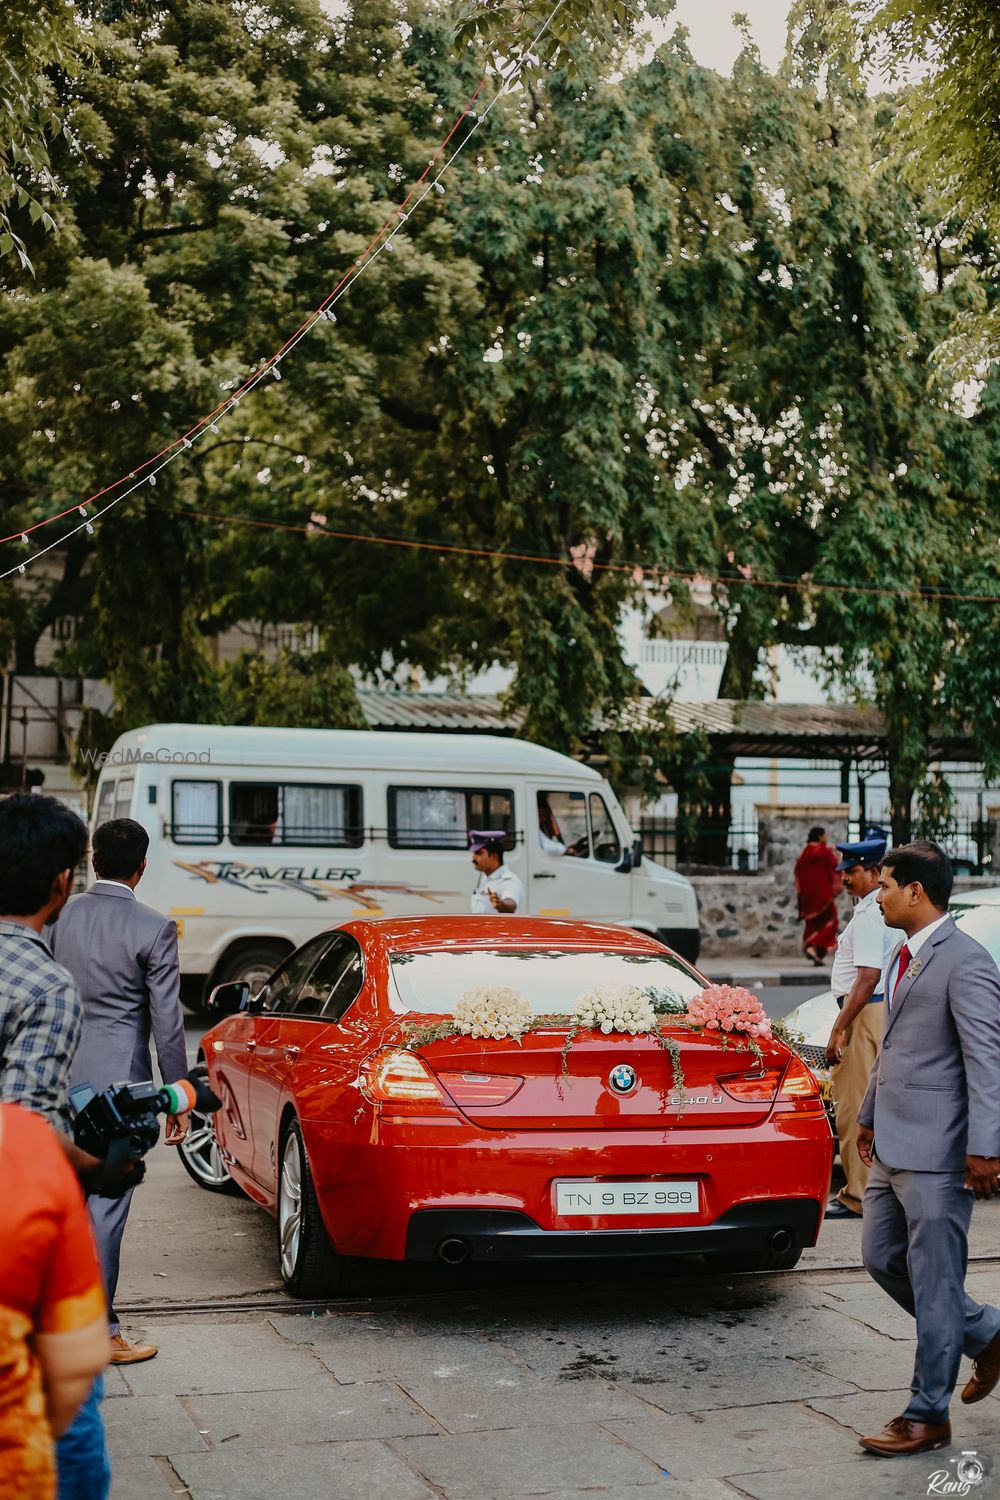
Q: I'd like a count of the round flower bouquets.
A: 3